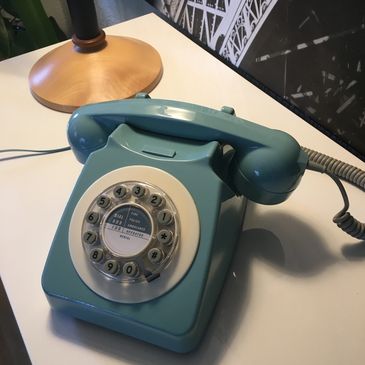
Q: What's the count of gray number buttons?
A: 10